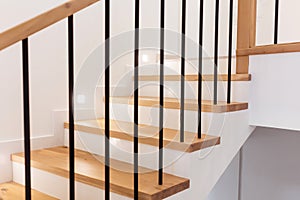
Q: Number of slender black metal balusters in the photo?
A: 10